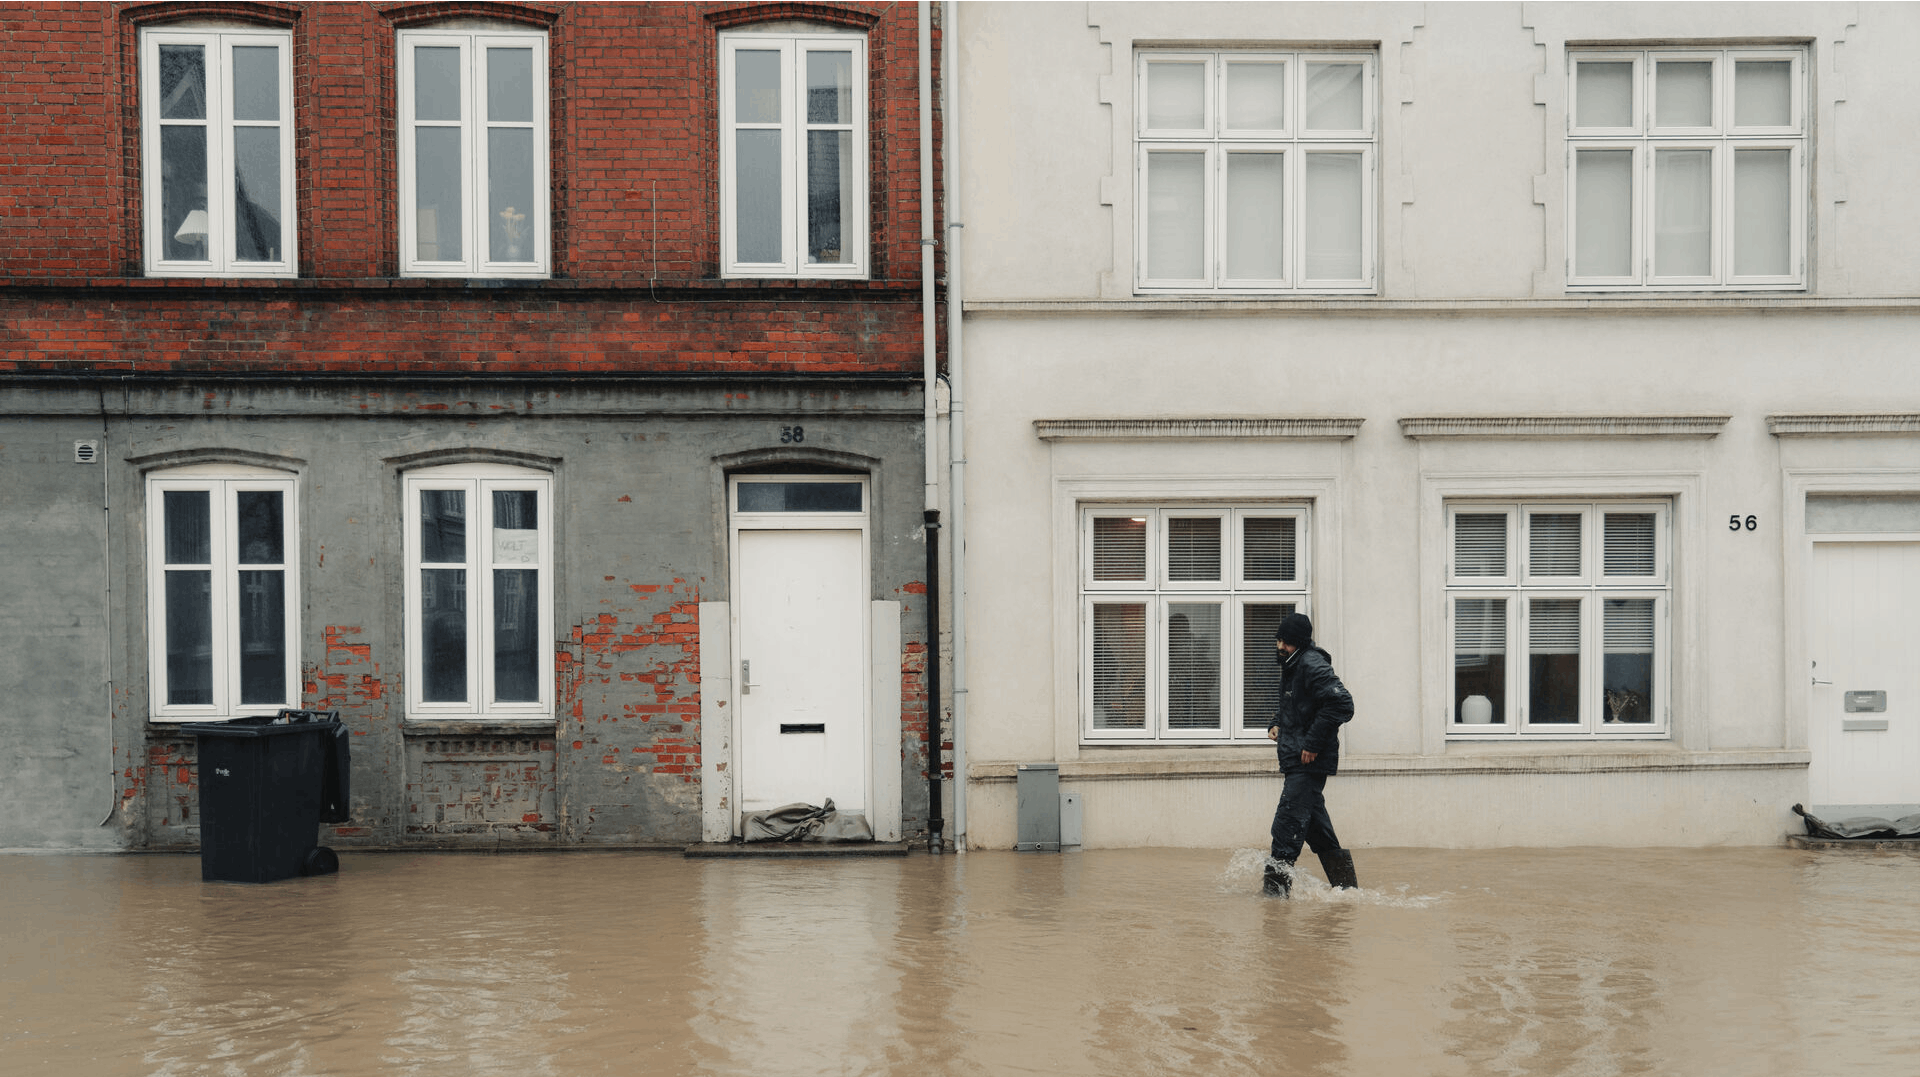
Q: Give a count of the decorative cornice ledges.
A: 3